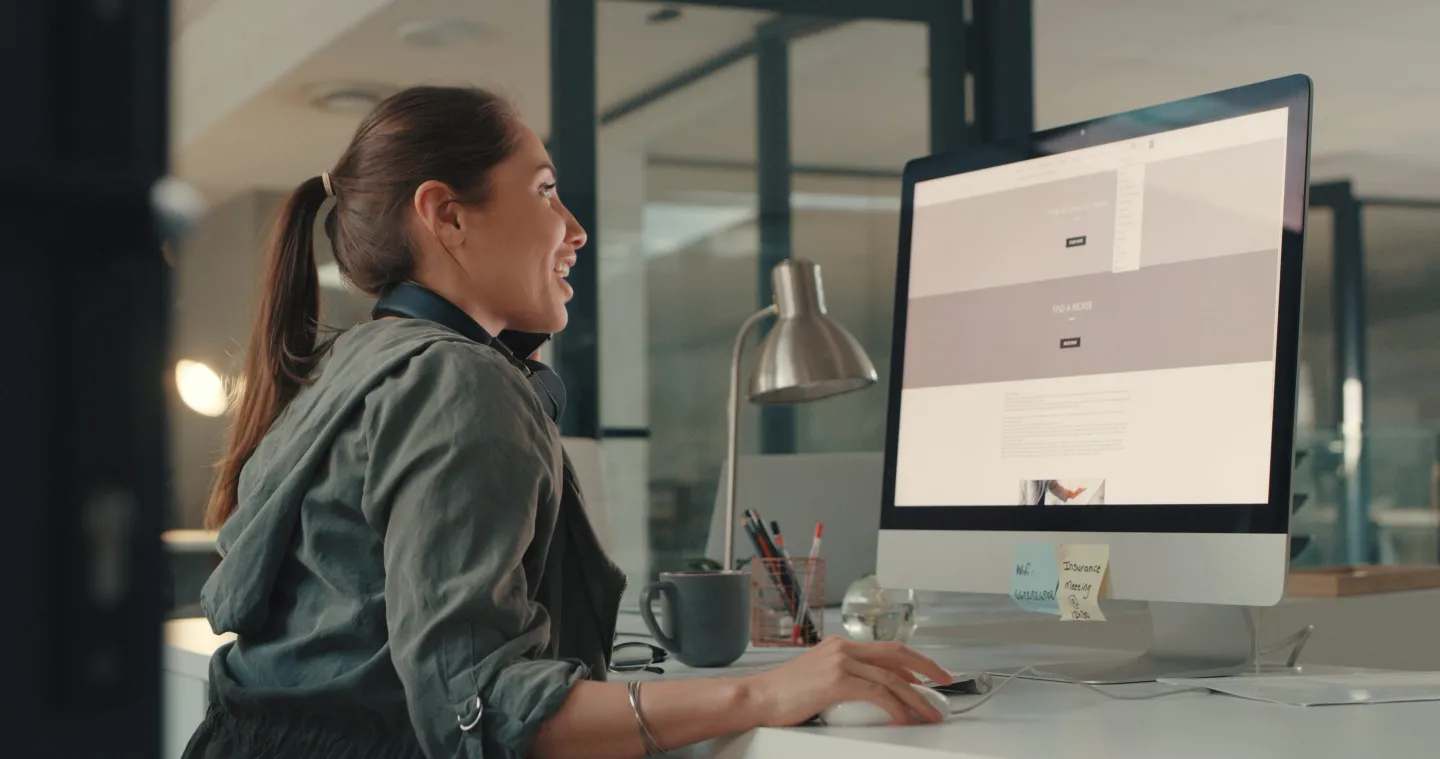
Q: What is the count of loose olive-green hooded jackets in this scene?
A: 1